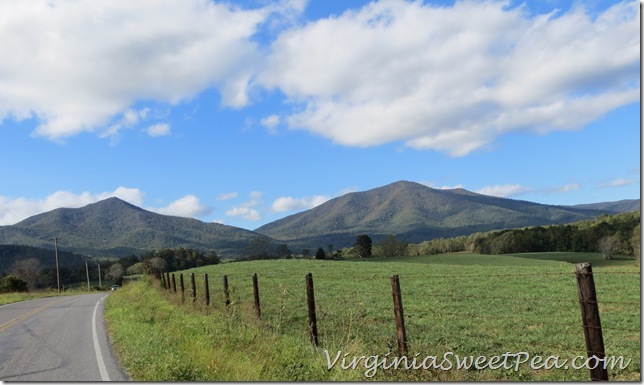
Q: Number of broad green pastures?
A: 1